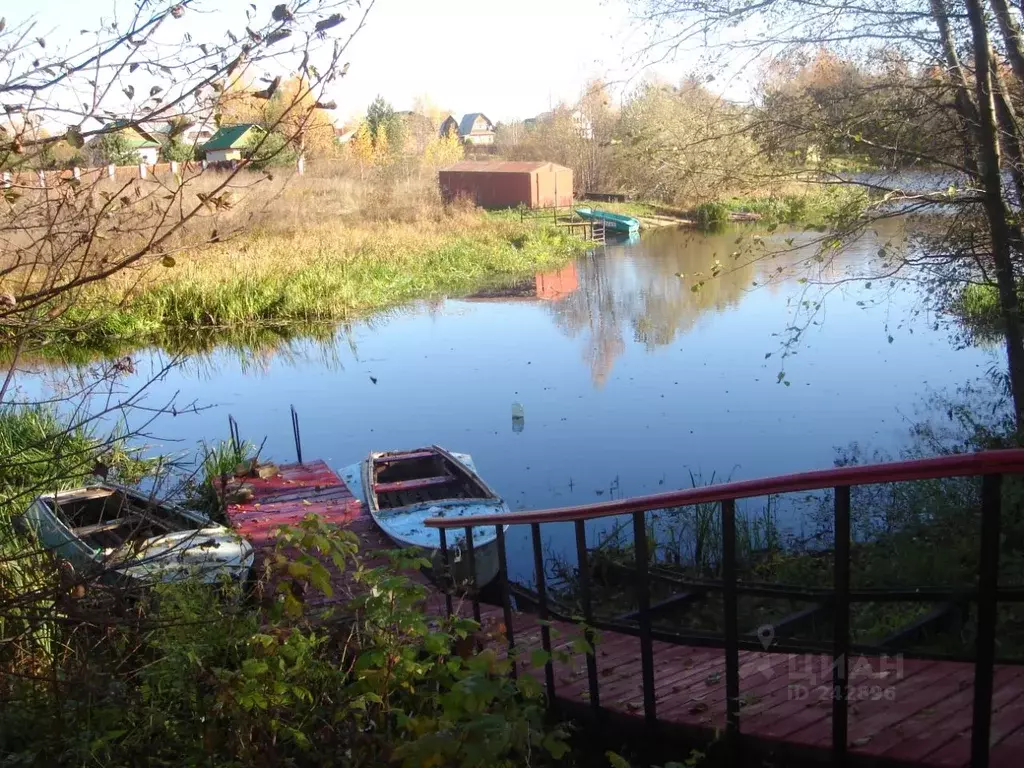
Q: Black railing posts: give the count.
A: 9